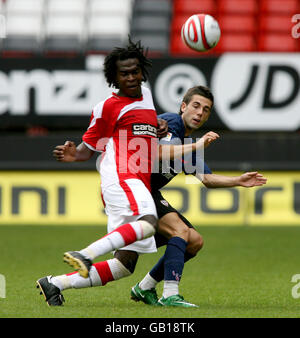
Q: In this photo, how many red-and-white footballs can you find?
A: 1